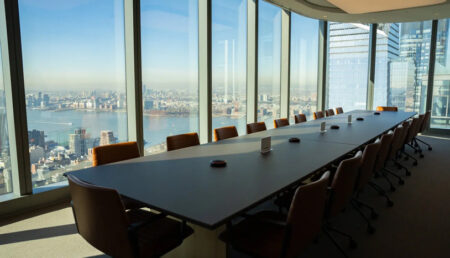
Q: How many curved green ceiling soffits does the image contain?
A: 0